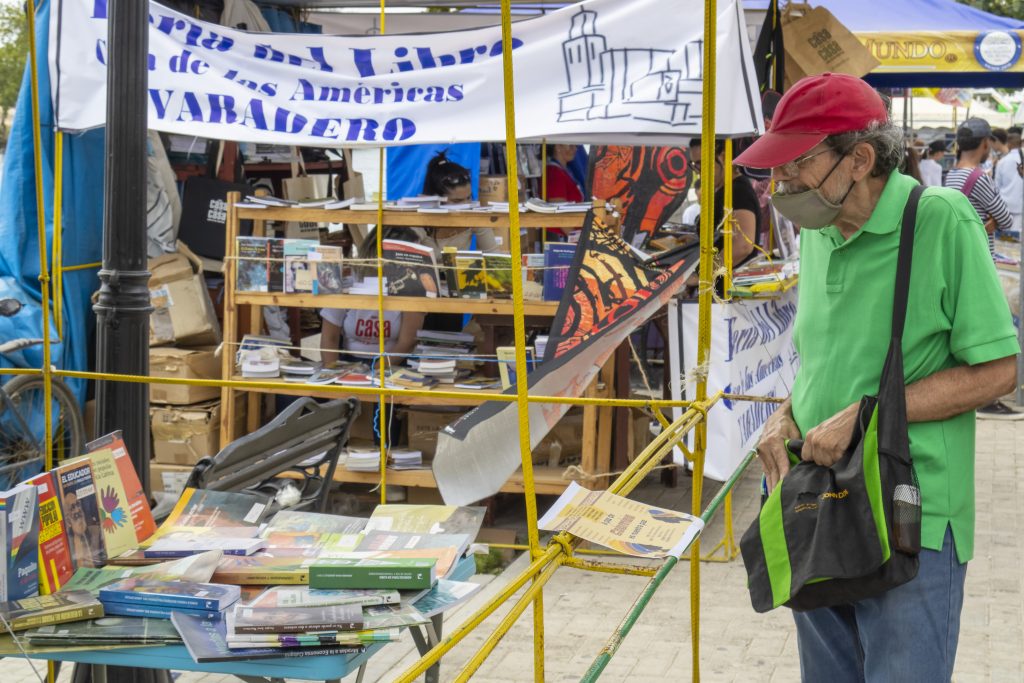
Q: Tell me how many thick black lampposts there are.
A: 1